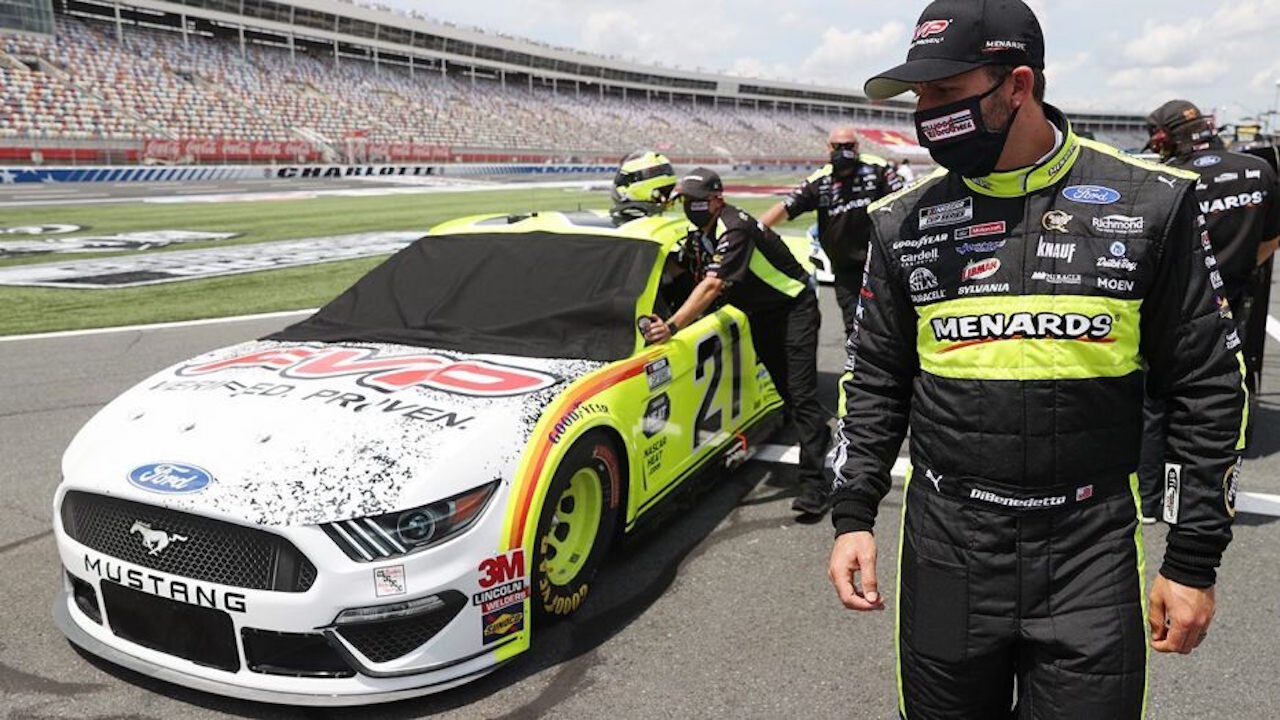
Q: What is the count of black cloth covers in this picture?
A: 1